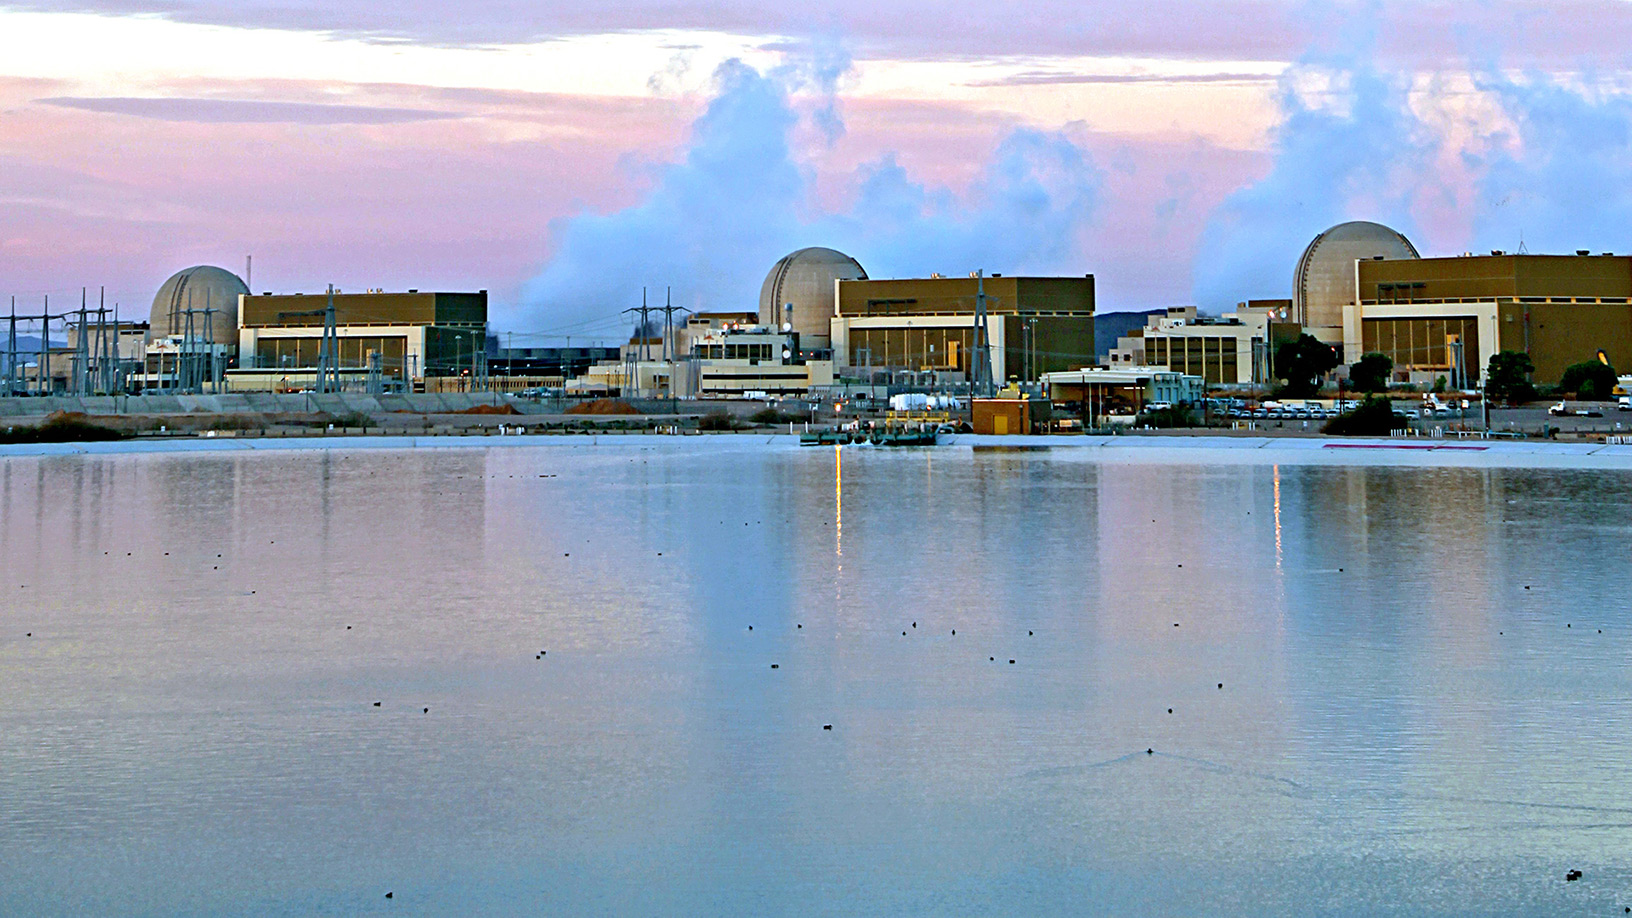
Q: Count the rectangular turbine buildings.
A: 3